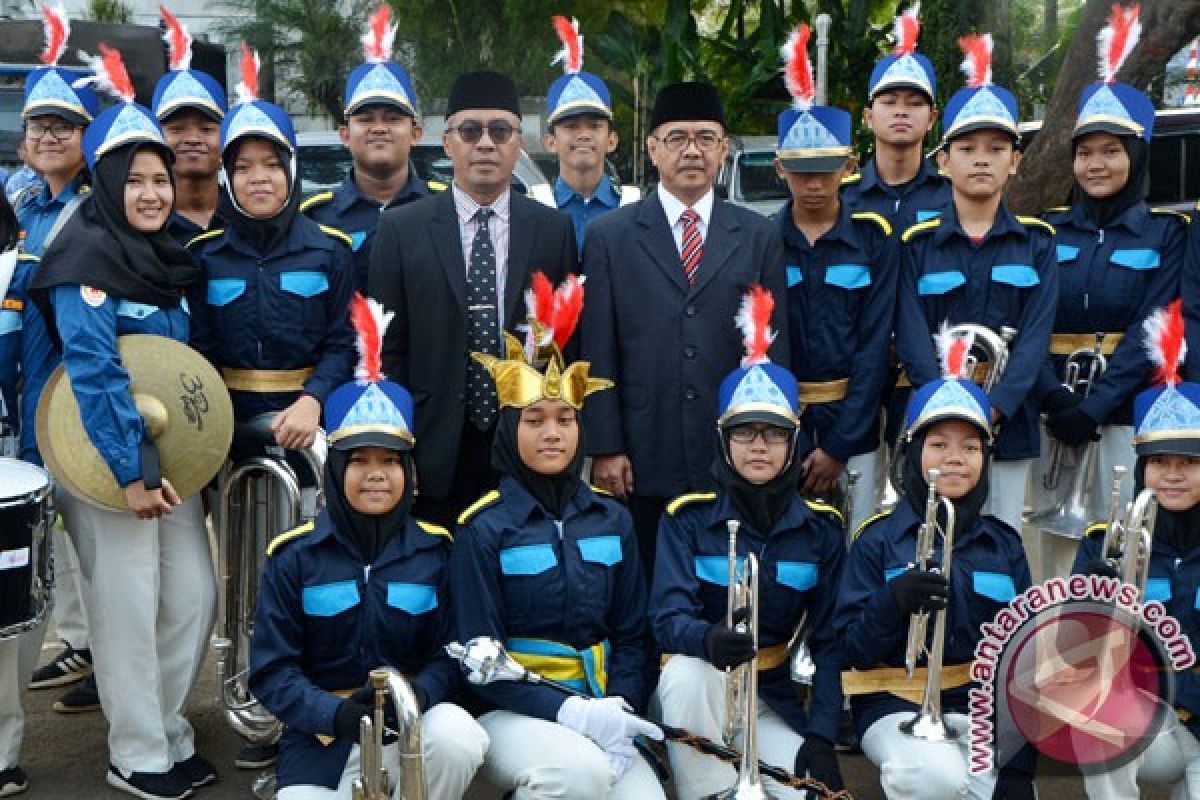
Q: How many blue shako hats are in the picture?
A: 14